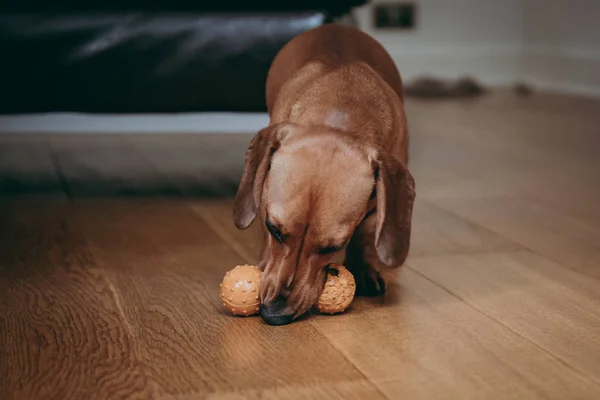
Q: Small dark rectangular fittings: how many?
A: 1